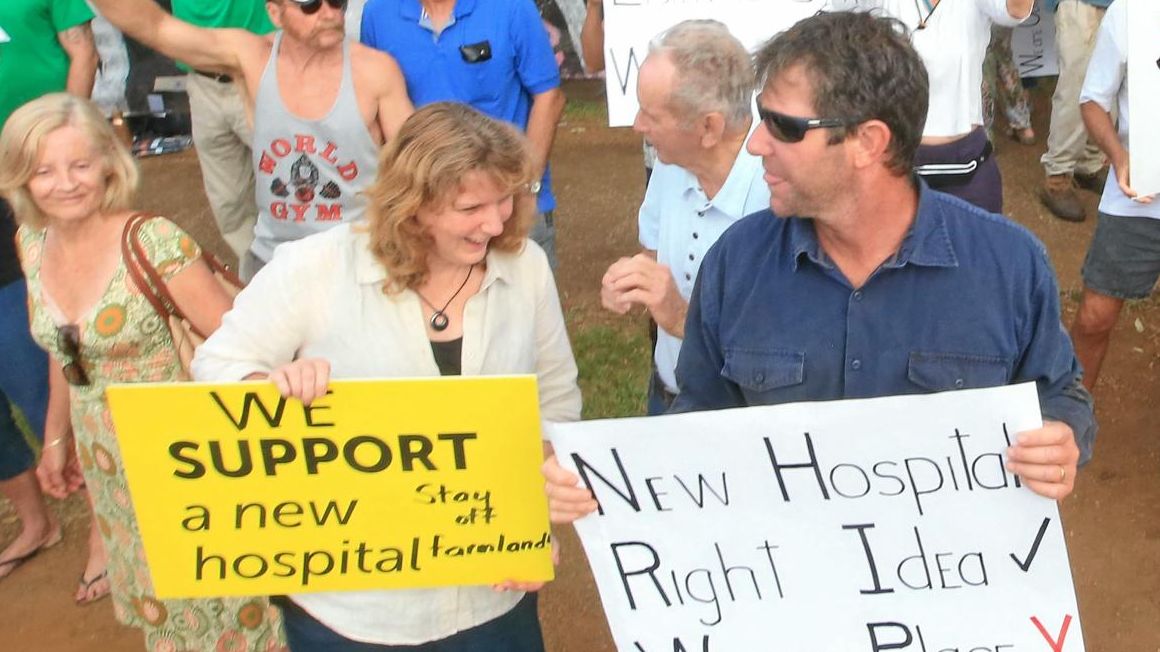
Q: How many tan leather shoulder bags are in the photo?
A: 1